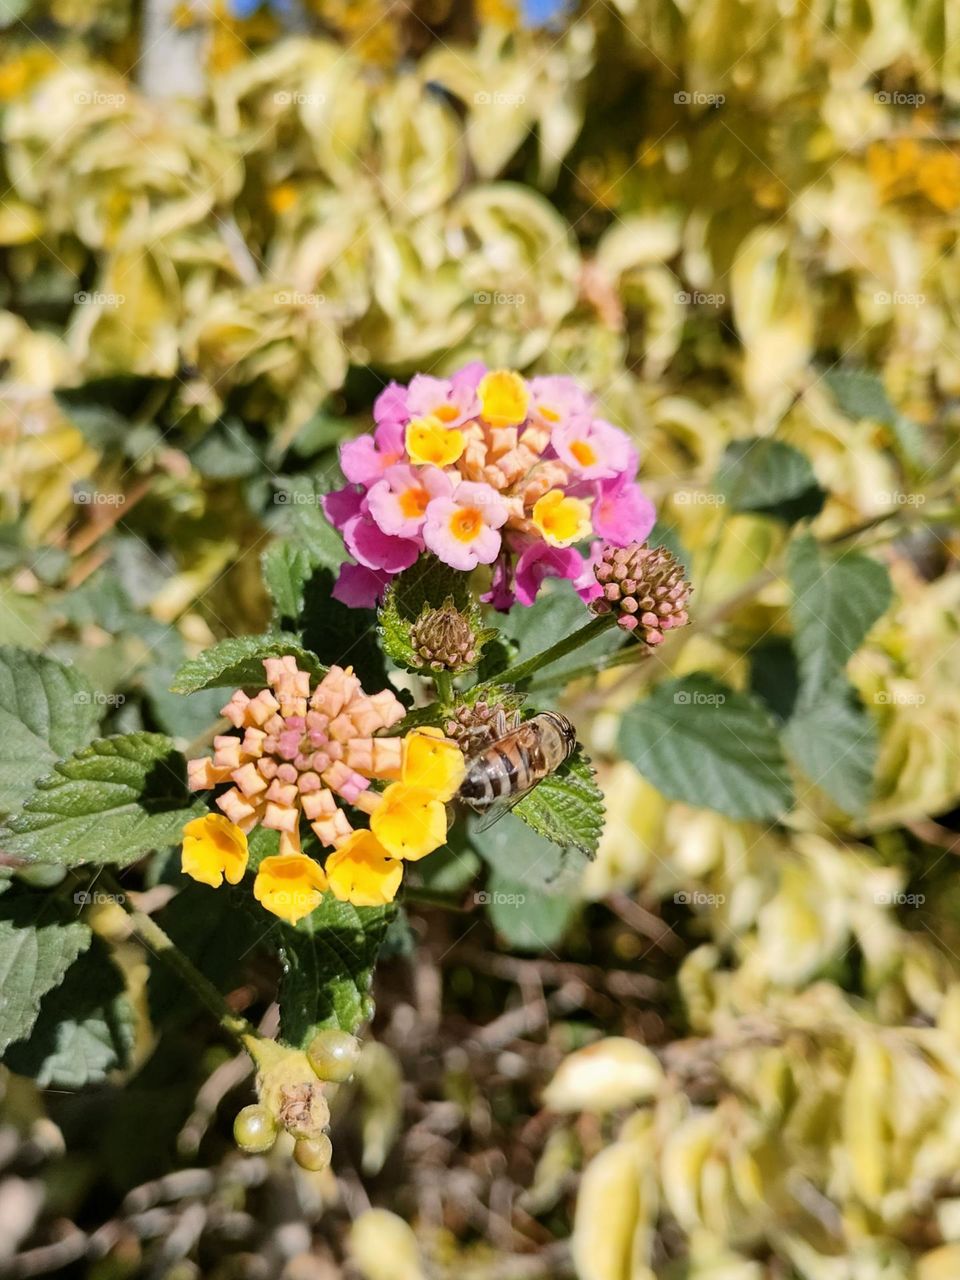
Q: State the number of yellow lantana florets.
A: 8